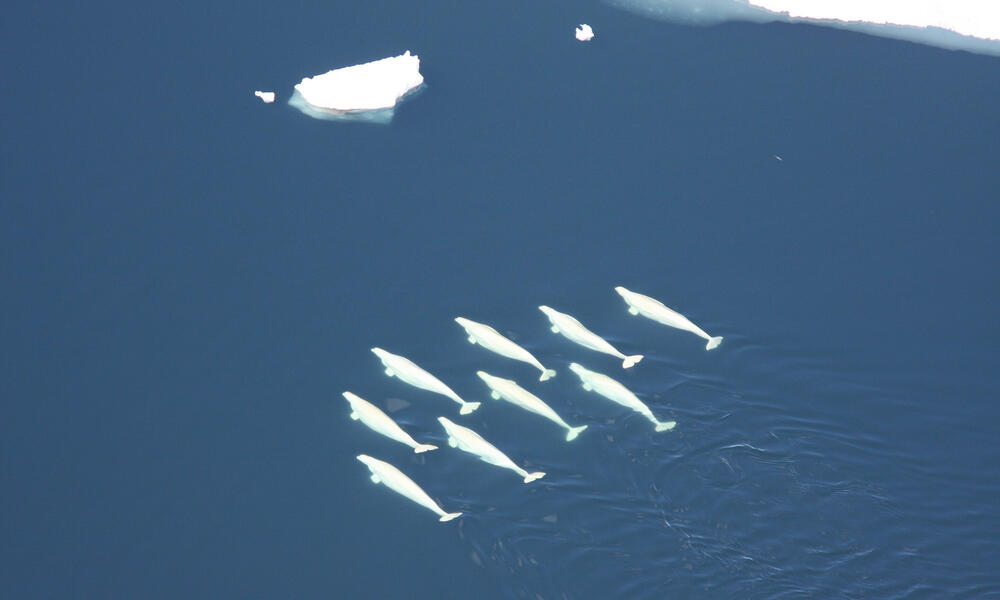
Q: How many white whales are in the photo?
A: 9